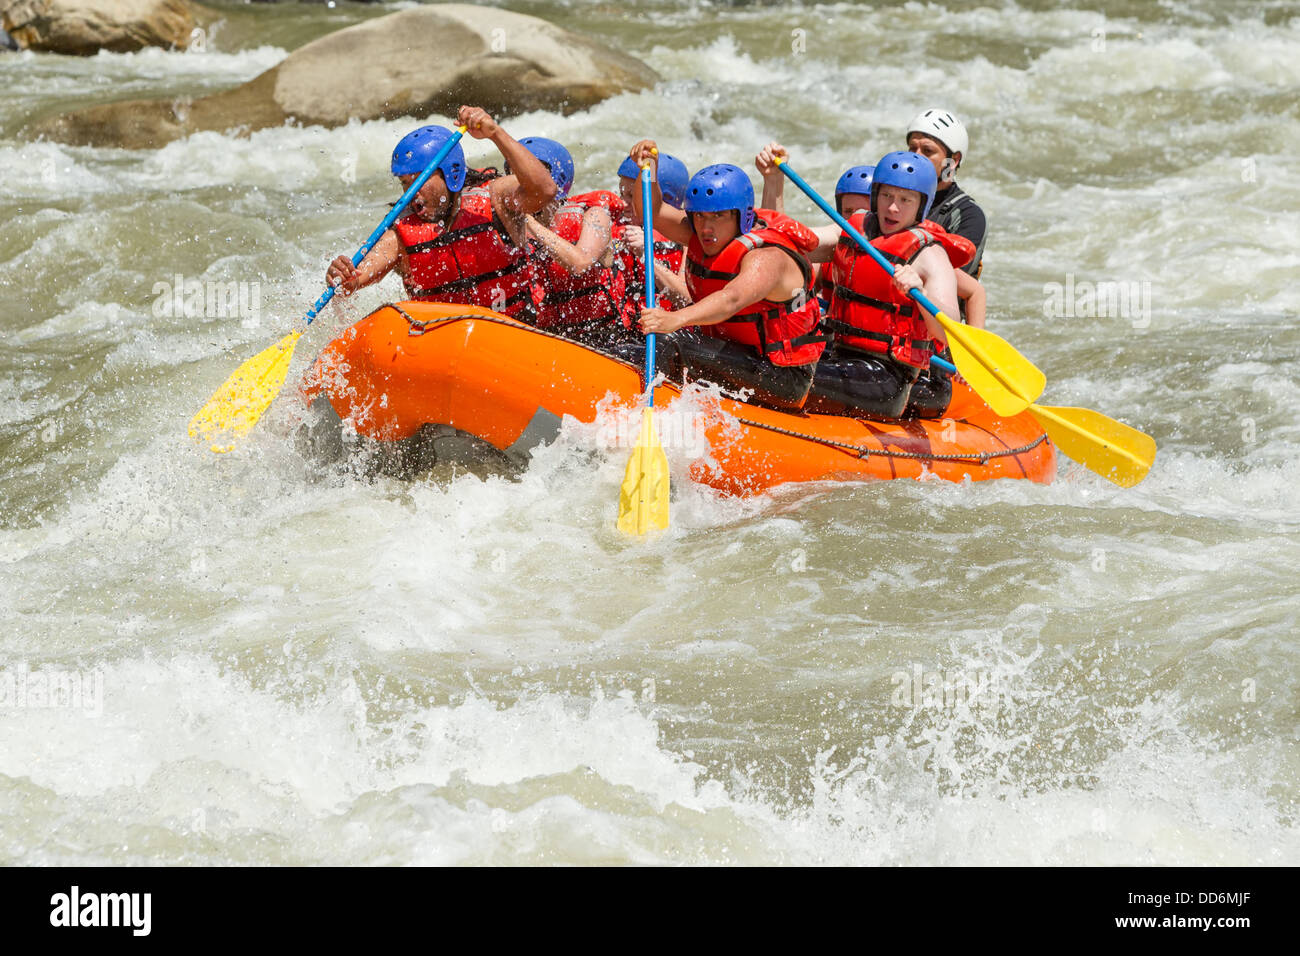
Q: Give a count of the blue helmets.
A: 6